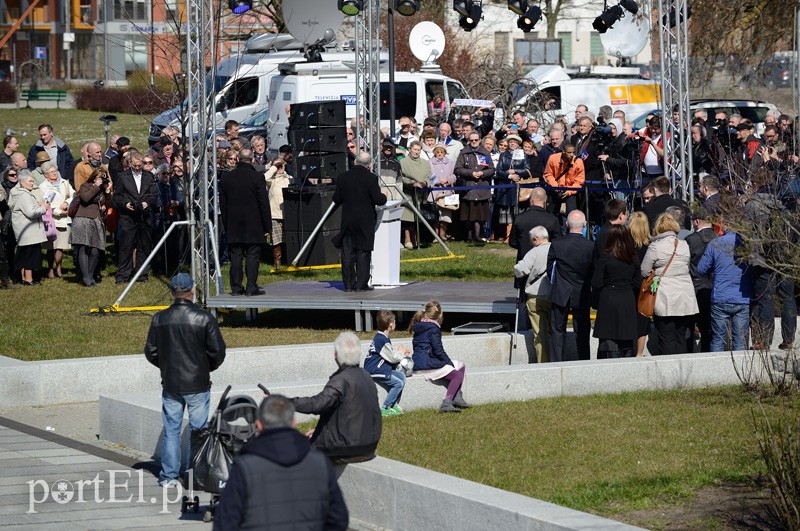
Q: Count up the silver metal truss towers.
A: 3